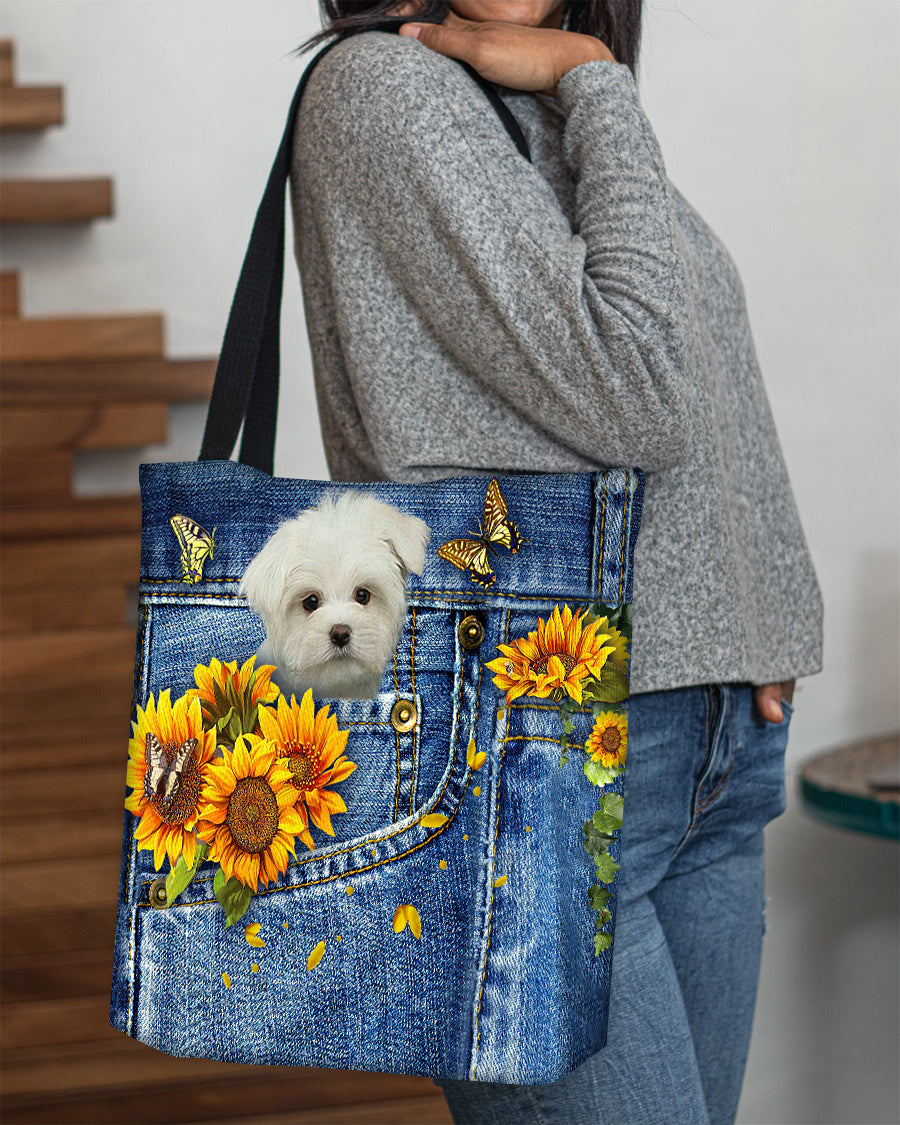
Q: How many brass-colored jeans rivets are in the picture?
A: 3